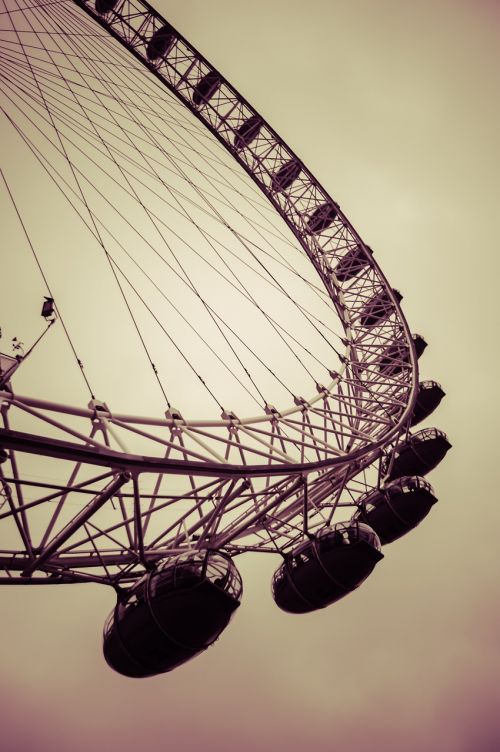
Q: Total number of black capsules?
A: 14